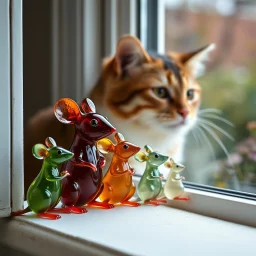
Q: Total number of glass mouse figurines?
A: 5